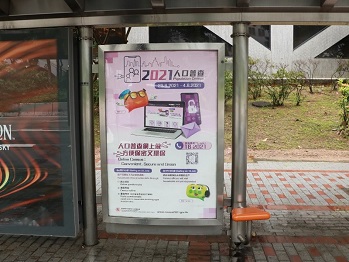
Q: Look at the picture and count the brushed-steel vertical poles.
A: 2